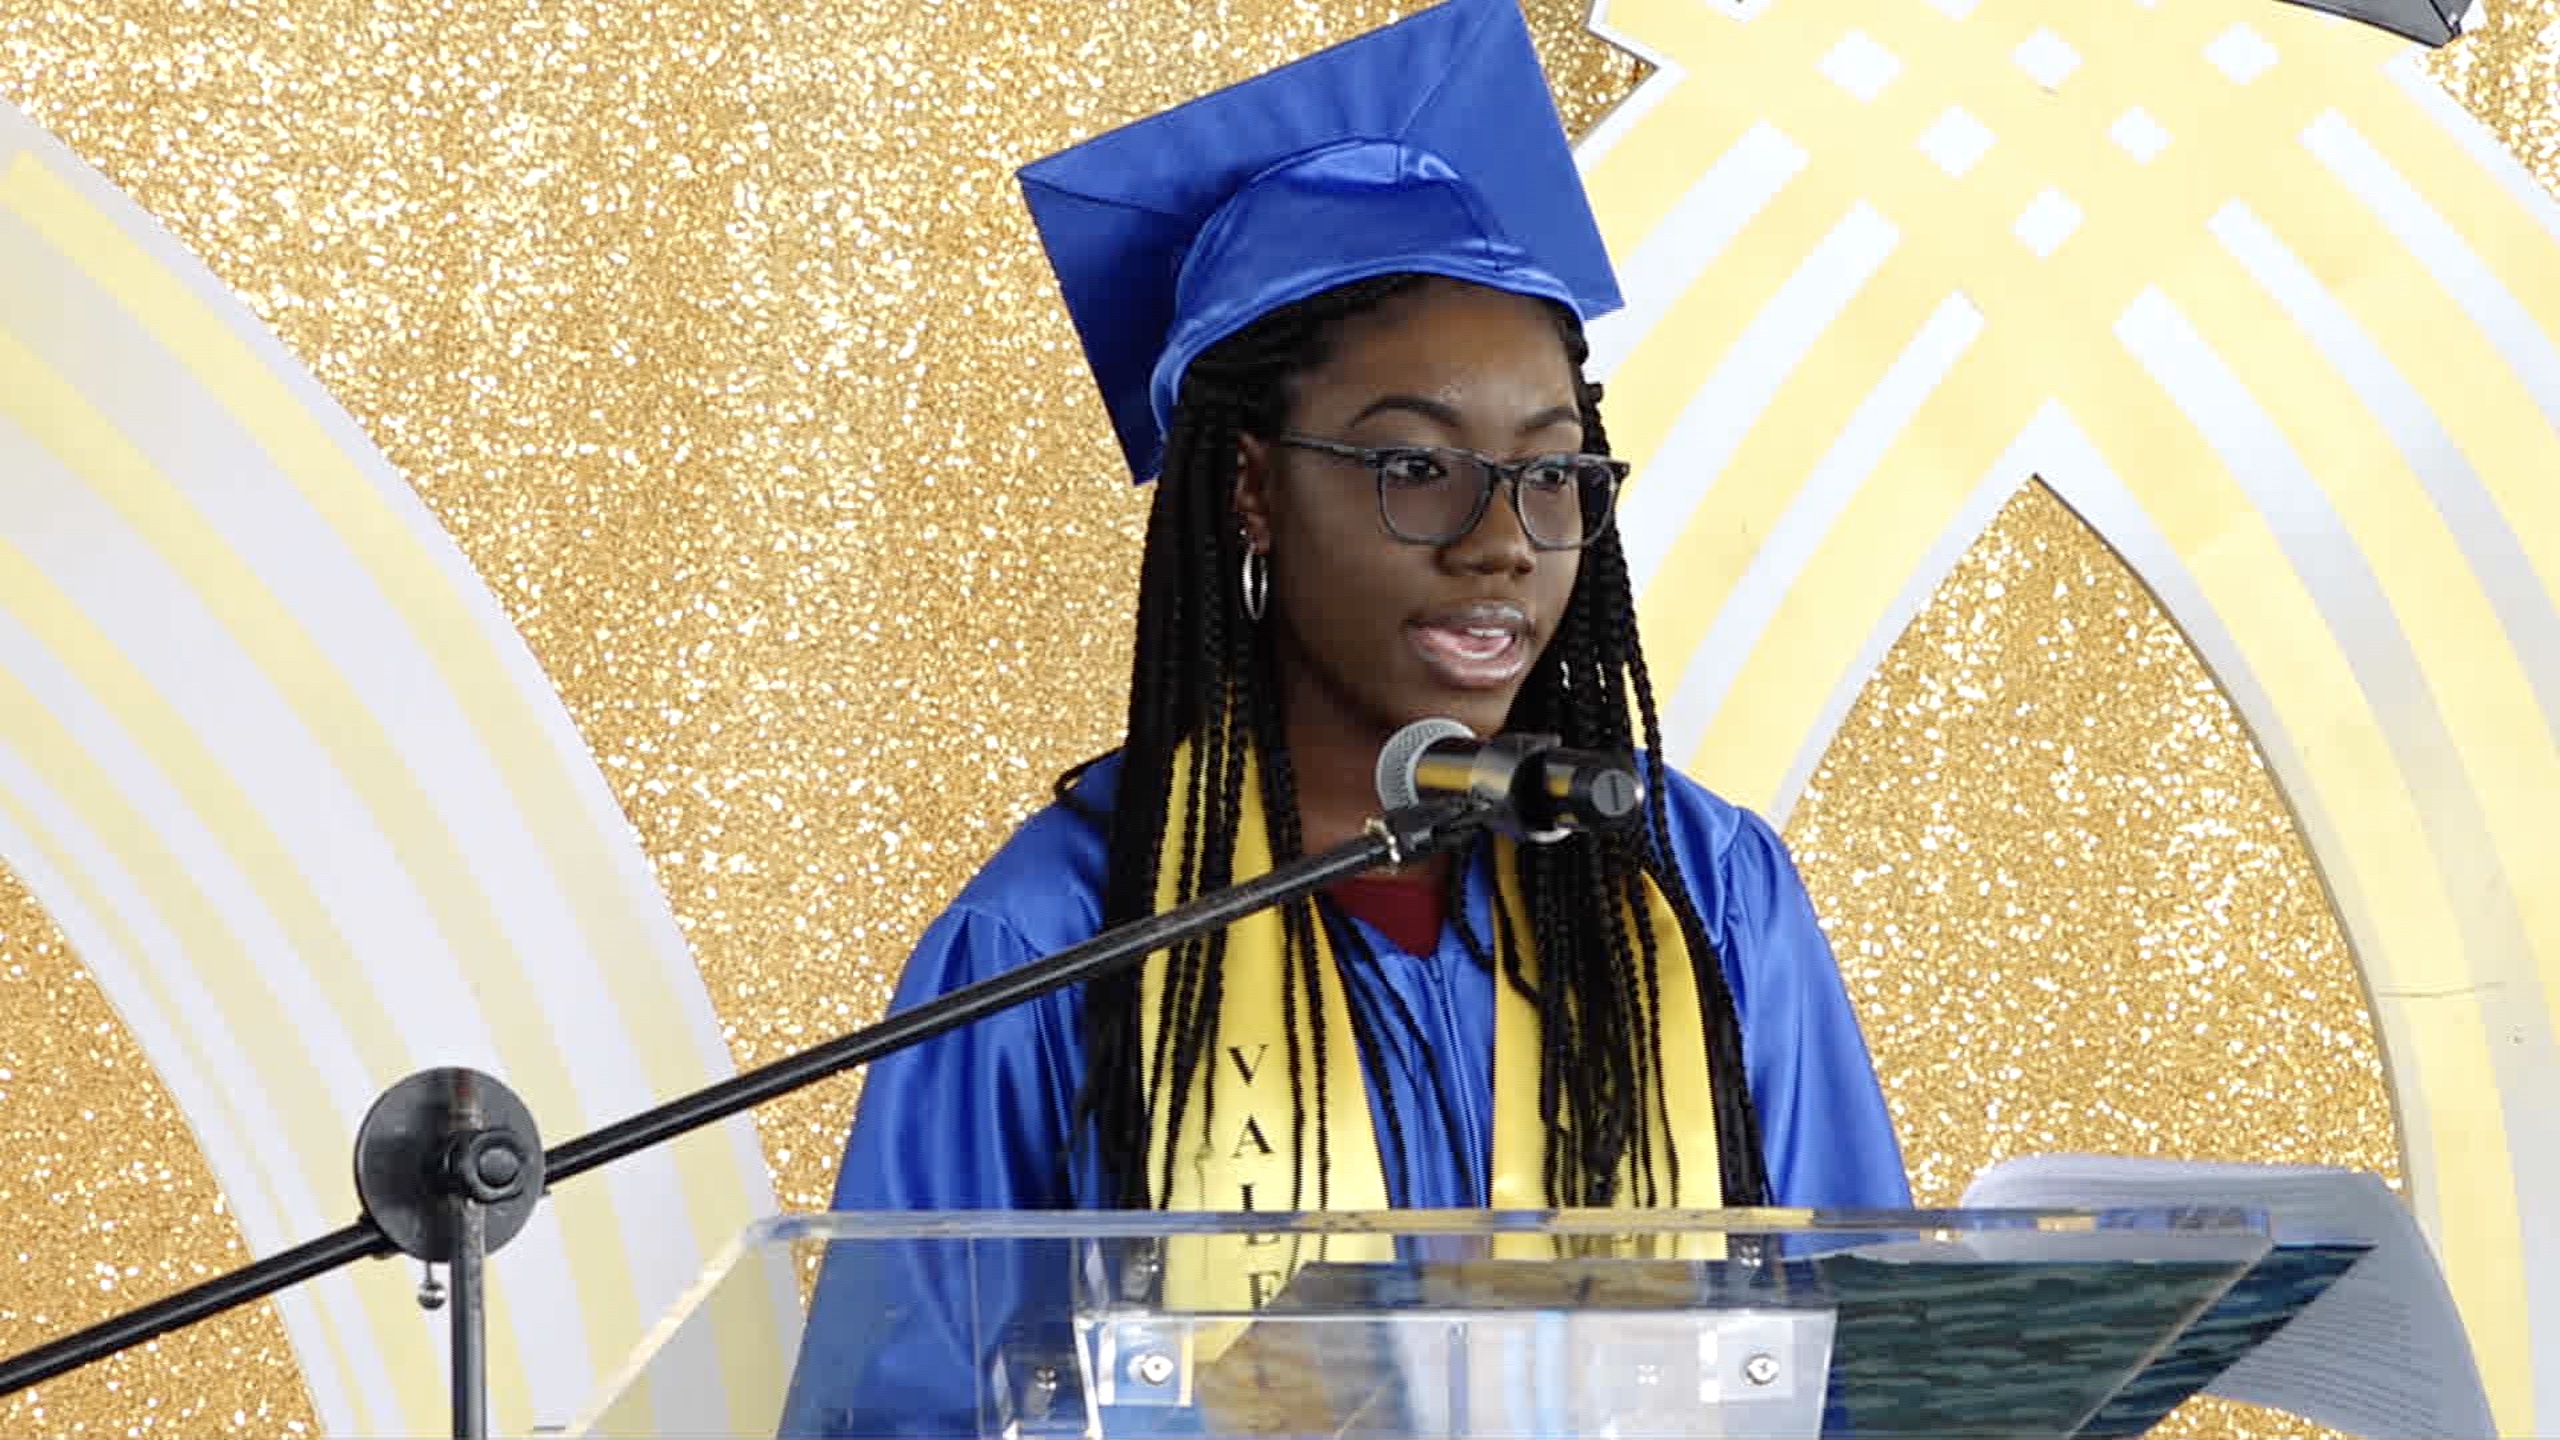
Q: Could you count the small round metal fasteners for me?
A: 2